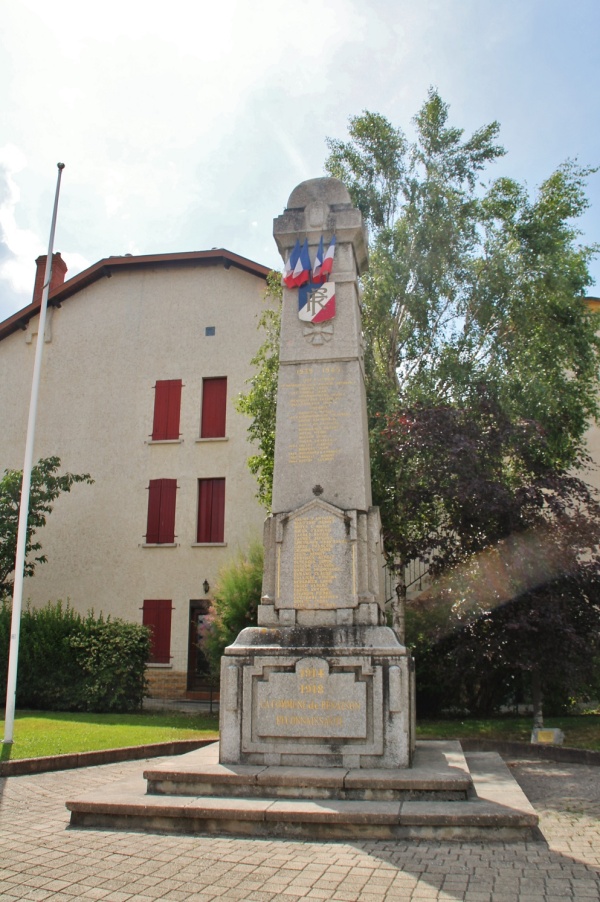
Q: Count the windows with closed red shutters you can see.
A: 5